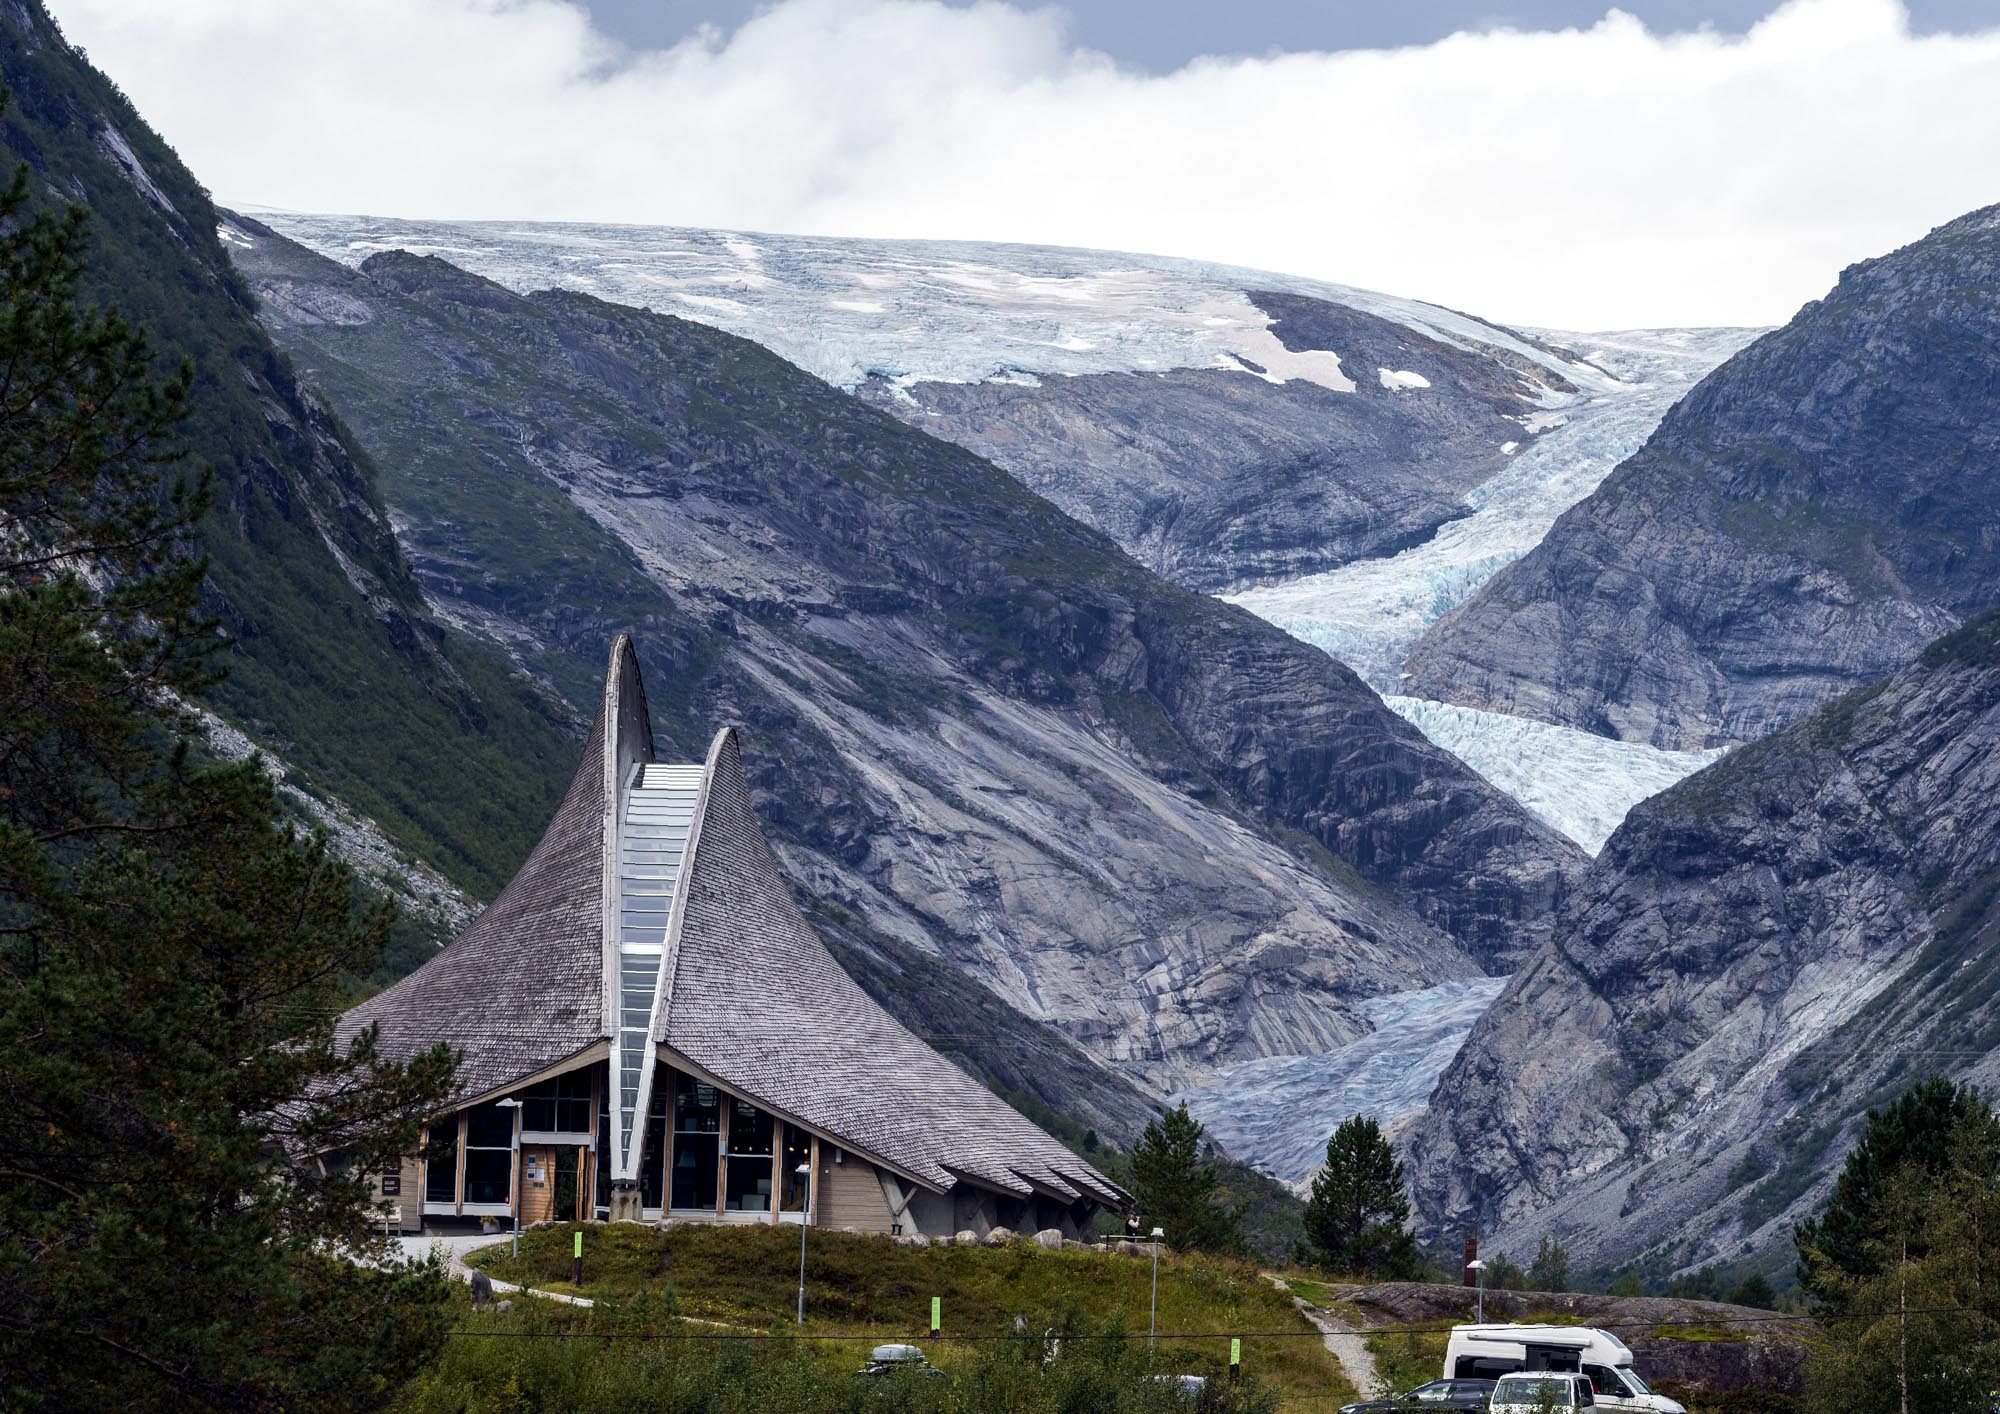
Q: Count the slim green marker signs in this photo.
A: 3